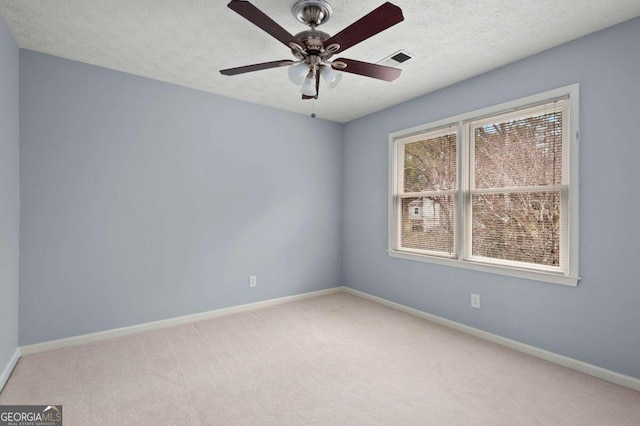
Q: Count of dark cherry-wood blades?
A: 5